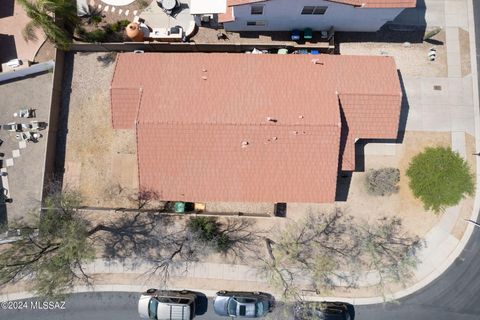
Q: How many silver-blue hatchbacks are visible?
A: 1